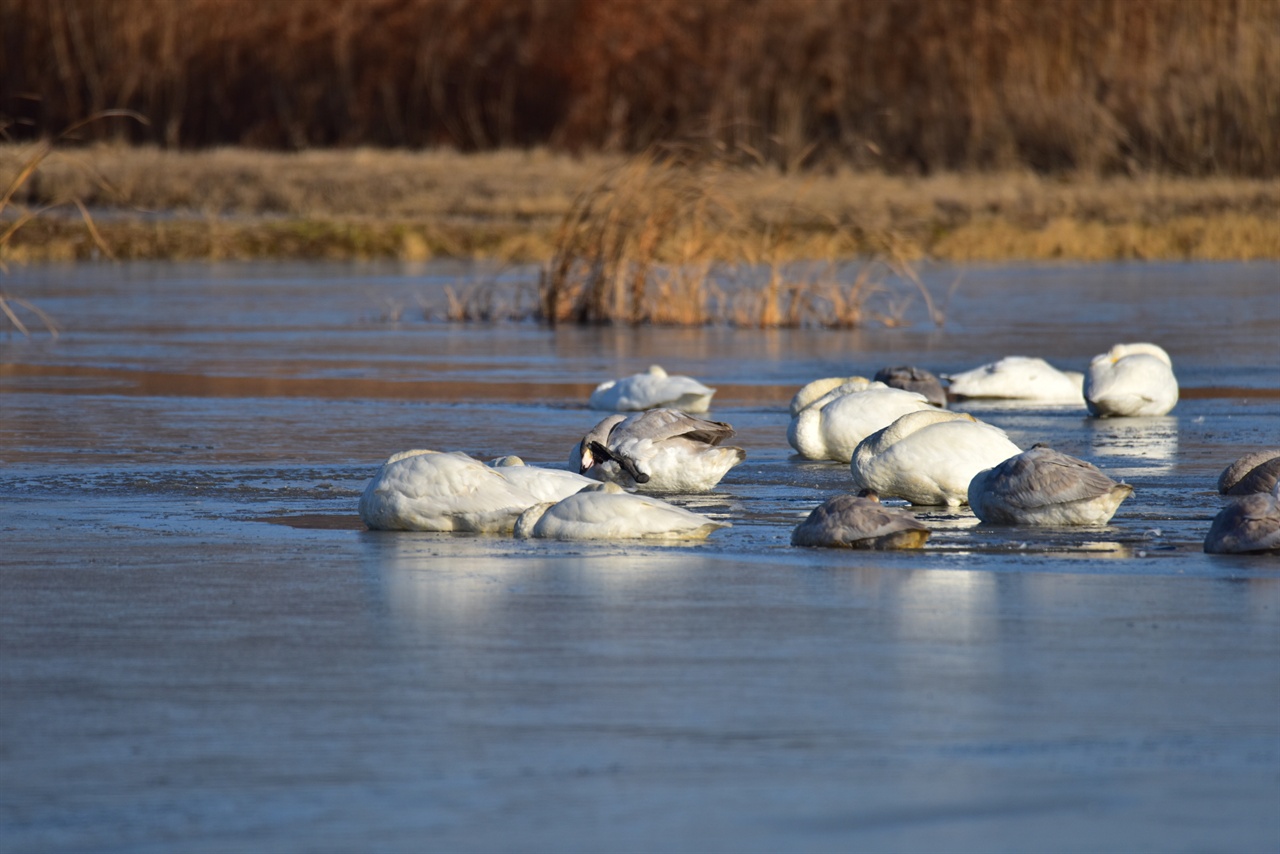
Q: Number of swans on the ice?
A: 15